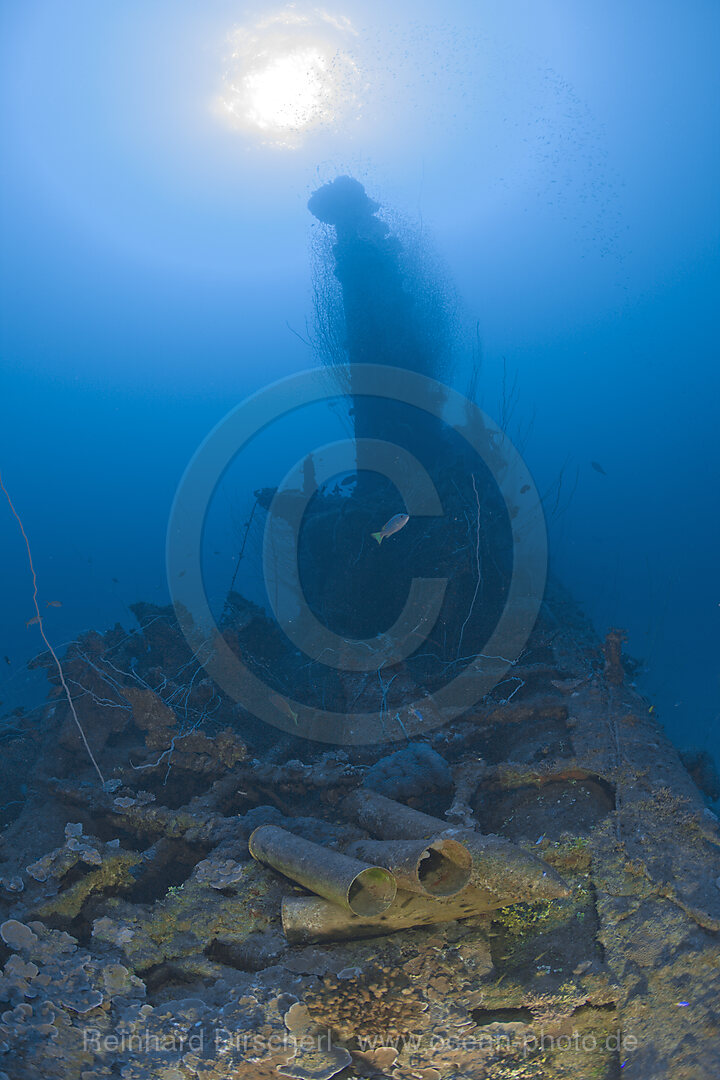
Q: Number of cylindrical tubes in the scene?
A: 4